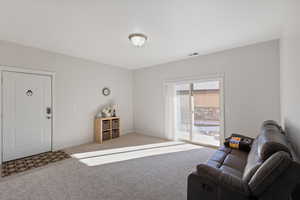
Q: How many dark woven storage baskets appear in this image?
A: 4